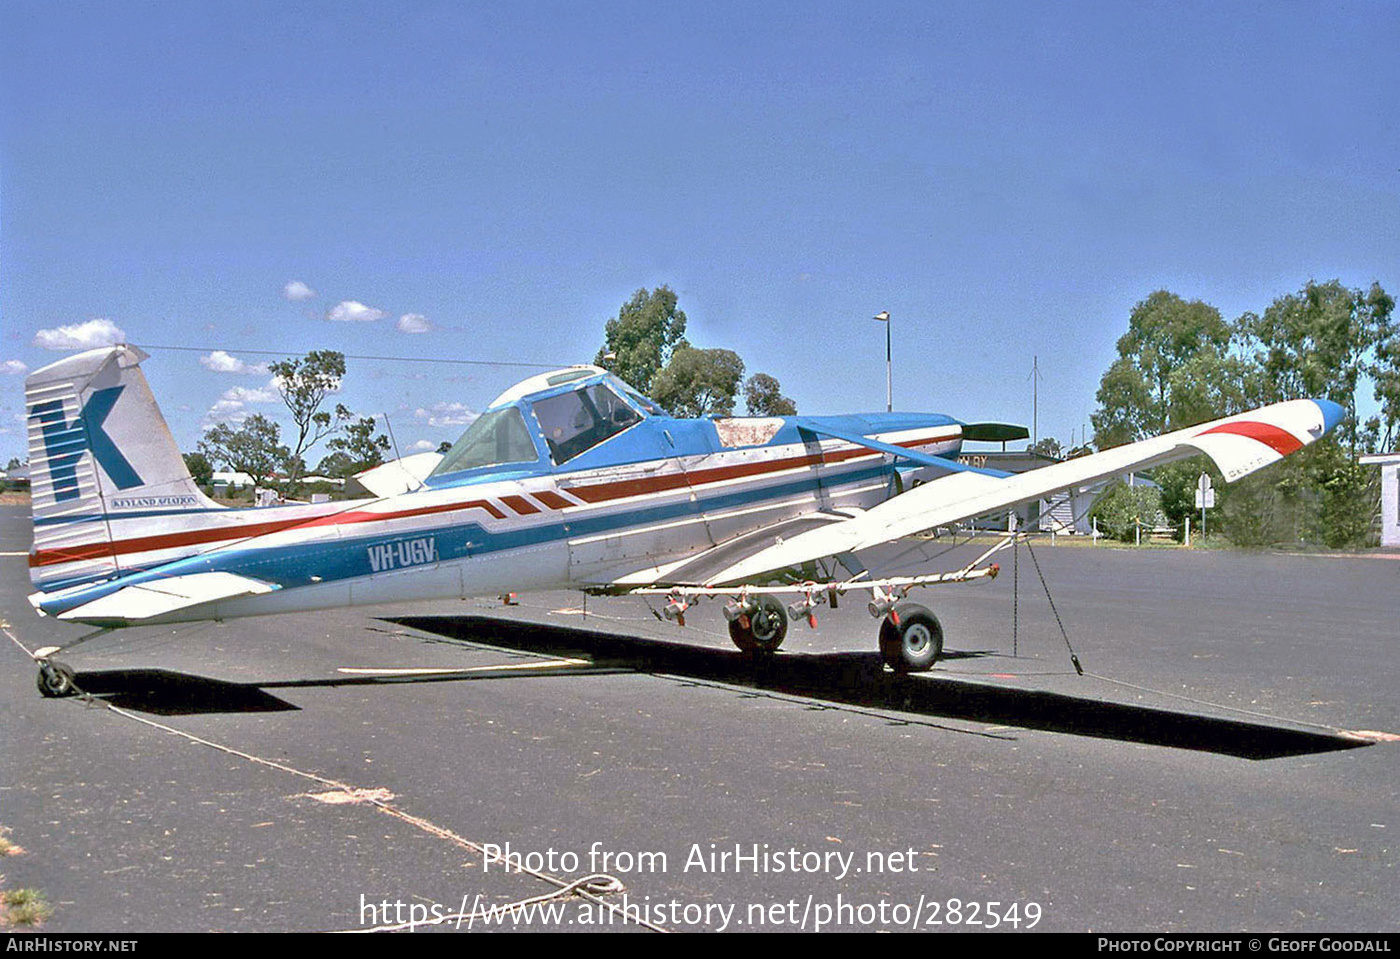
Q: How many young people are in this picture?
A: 0